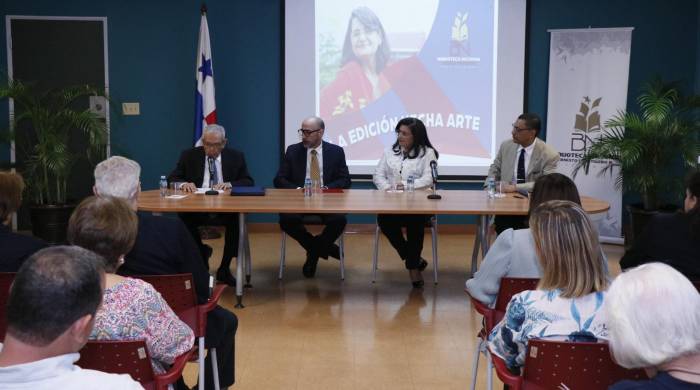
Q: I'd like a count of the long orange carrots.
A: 0